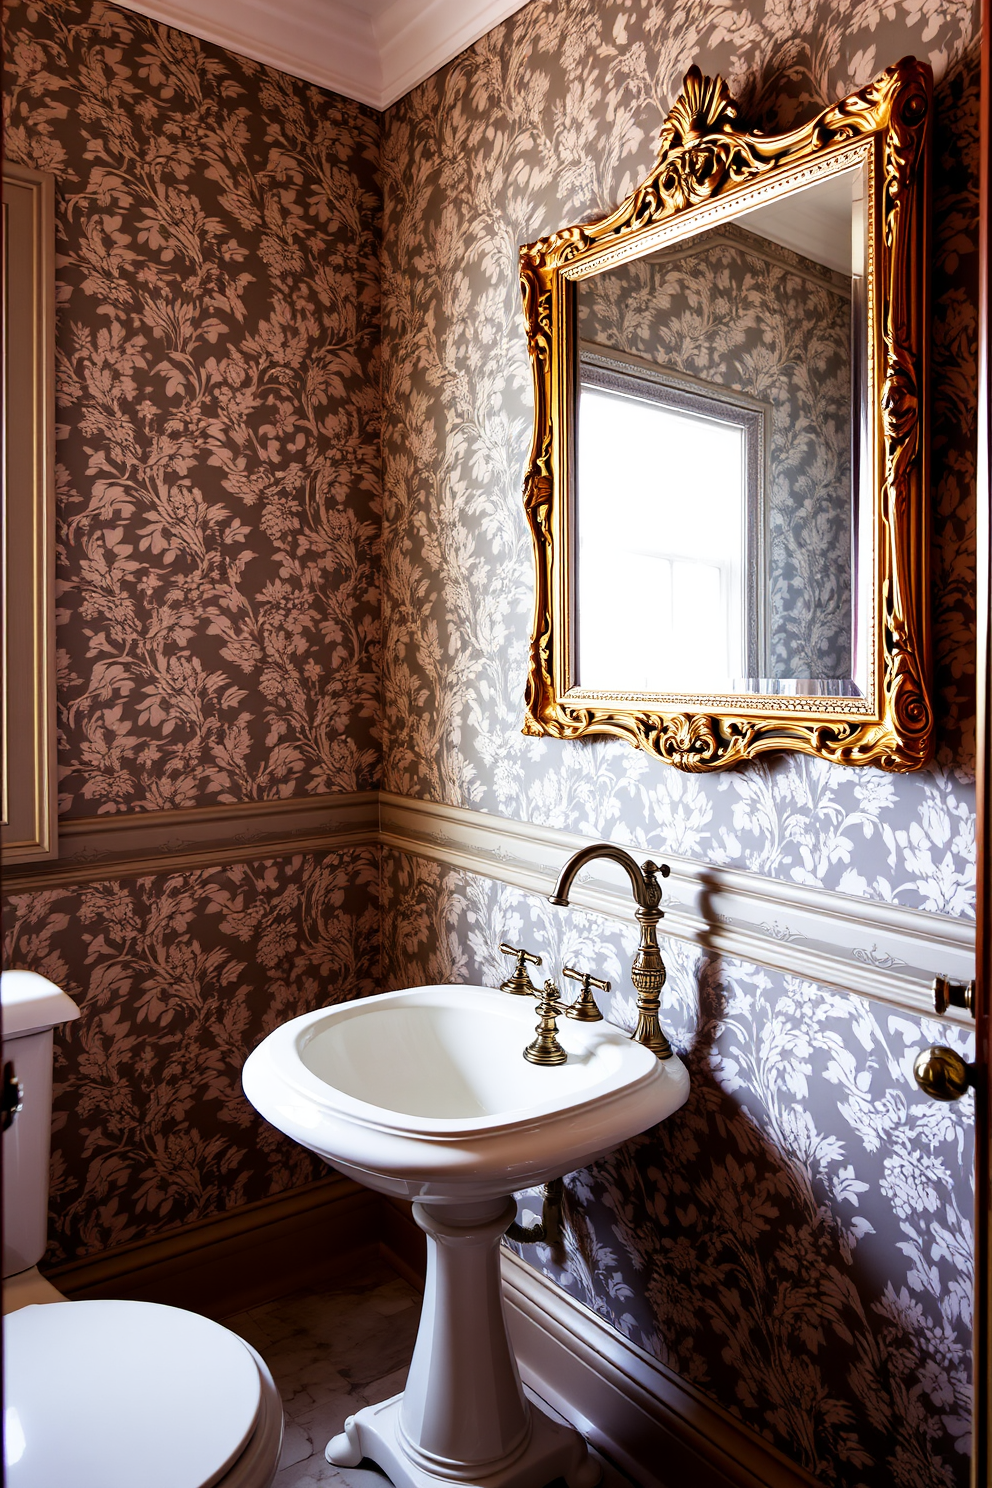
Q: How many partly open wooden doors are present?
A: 1